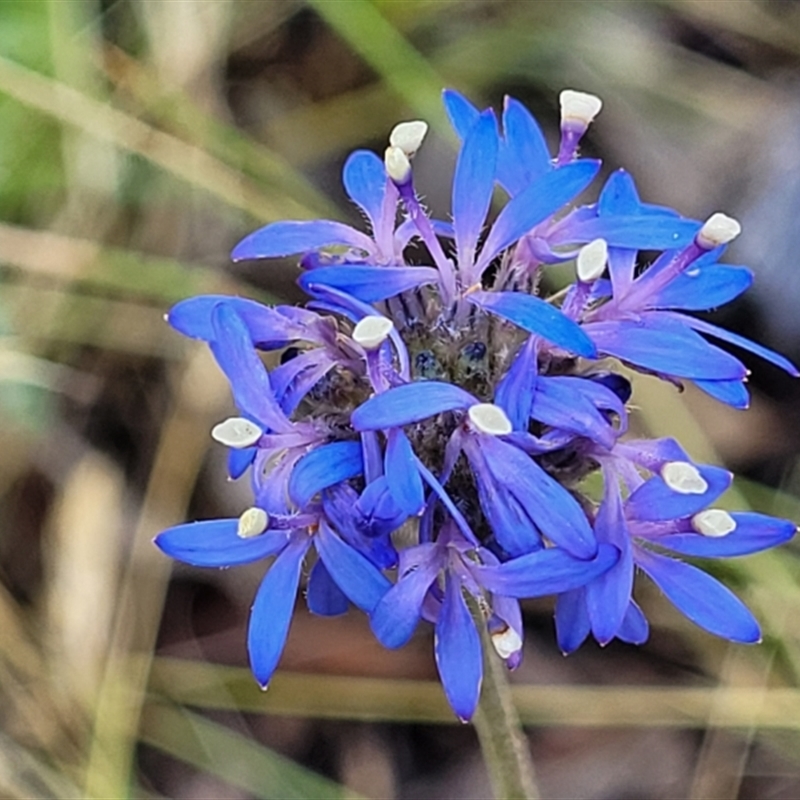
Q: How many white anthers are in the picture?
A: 12